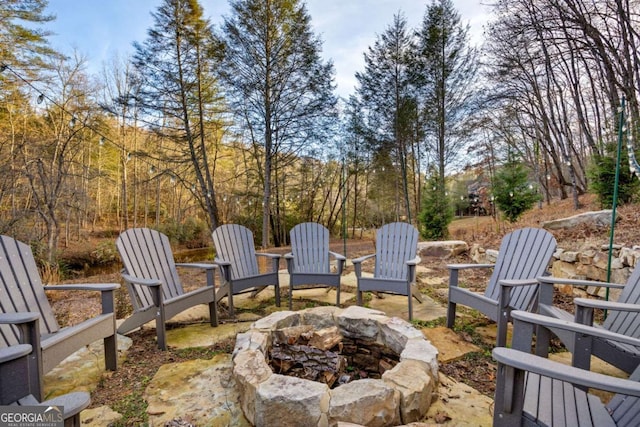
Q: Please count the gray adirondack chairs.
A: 9